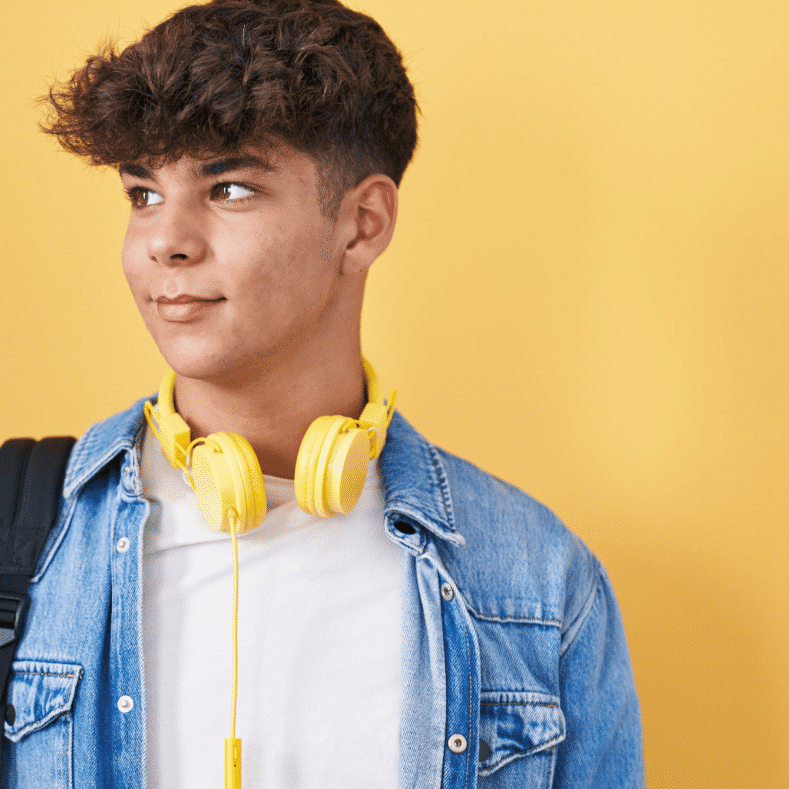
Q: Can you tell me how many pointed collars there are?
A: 2